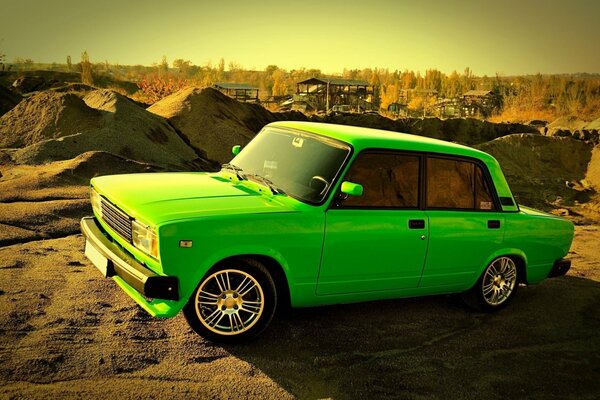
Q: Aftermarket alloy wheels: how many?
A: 2